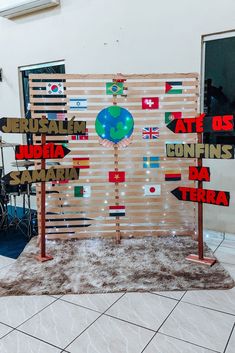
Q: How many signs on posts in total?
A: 7